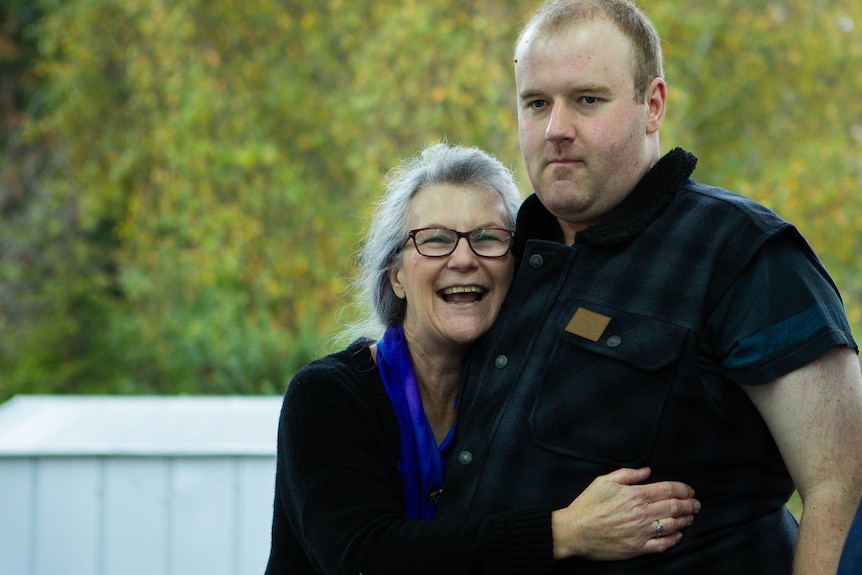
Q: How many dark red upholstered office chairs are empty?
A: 0